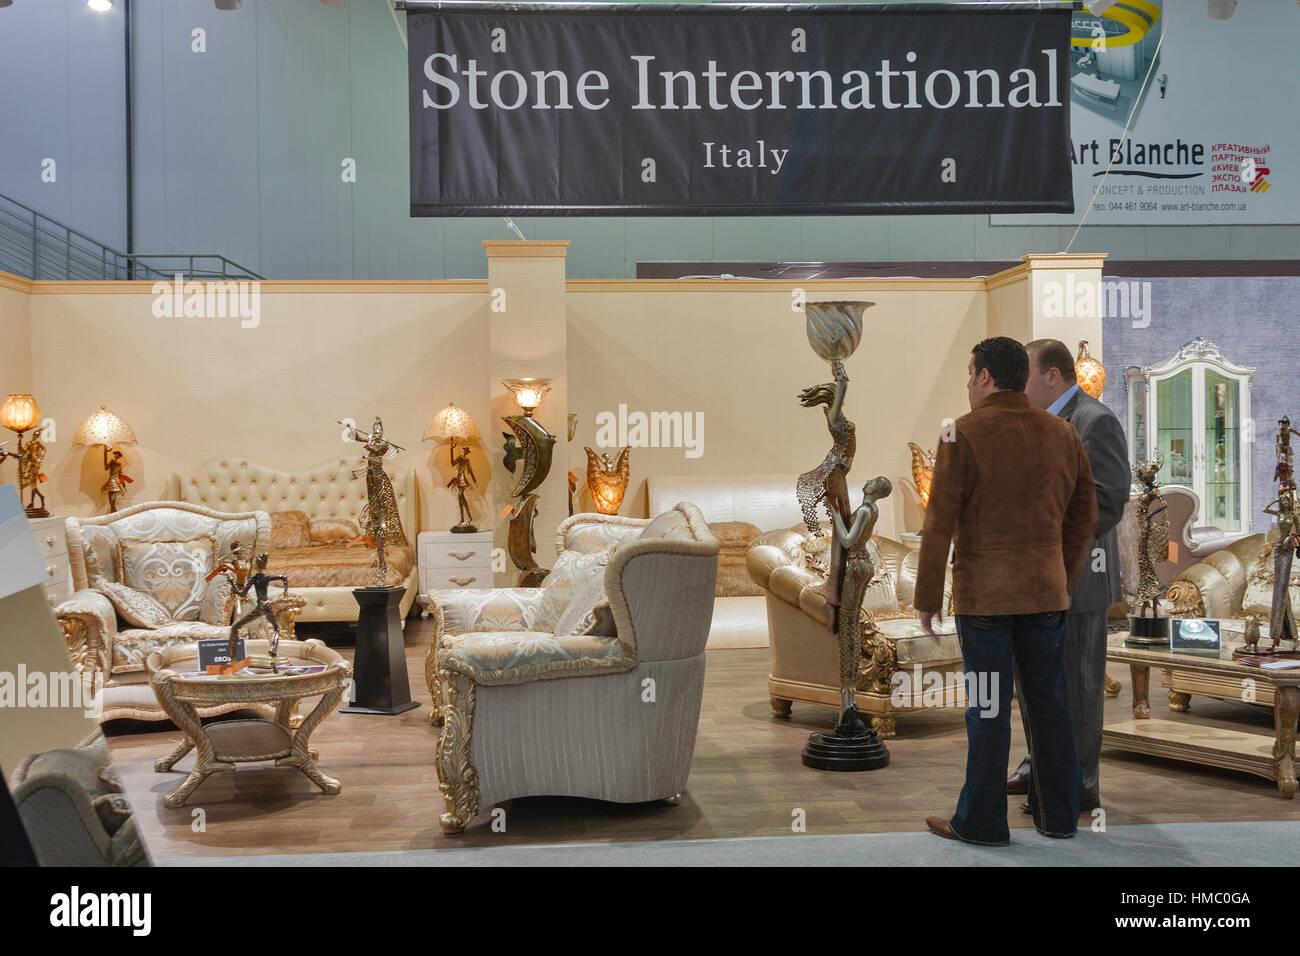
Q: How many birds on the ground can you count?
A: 0